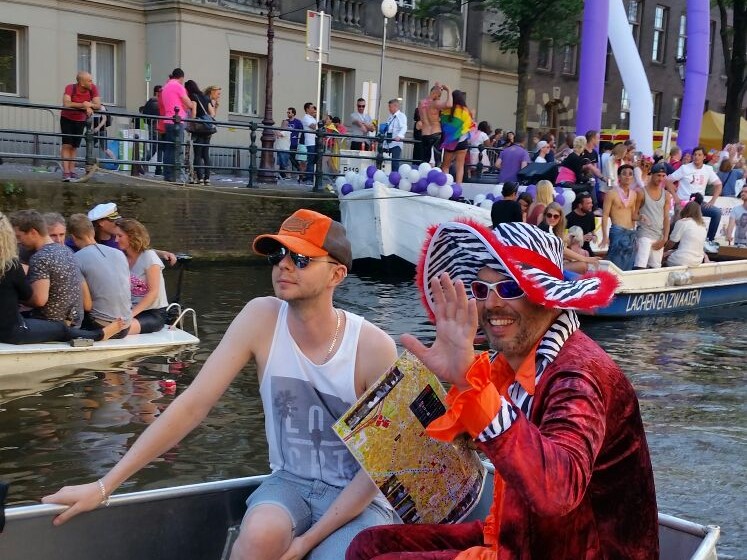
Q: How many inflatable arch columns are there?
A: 3